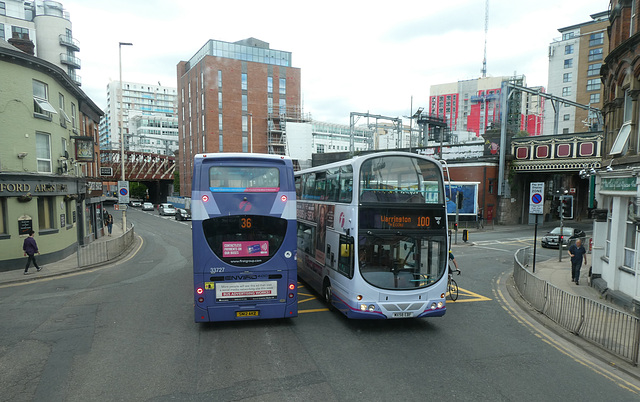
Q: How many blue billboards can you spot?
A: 1